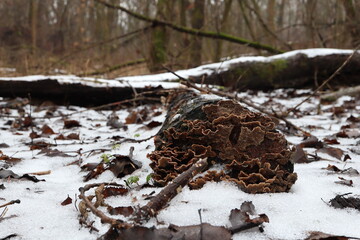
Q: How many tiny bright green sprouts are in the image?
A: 5